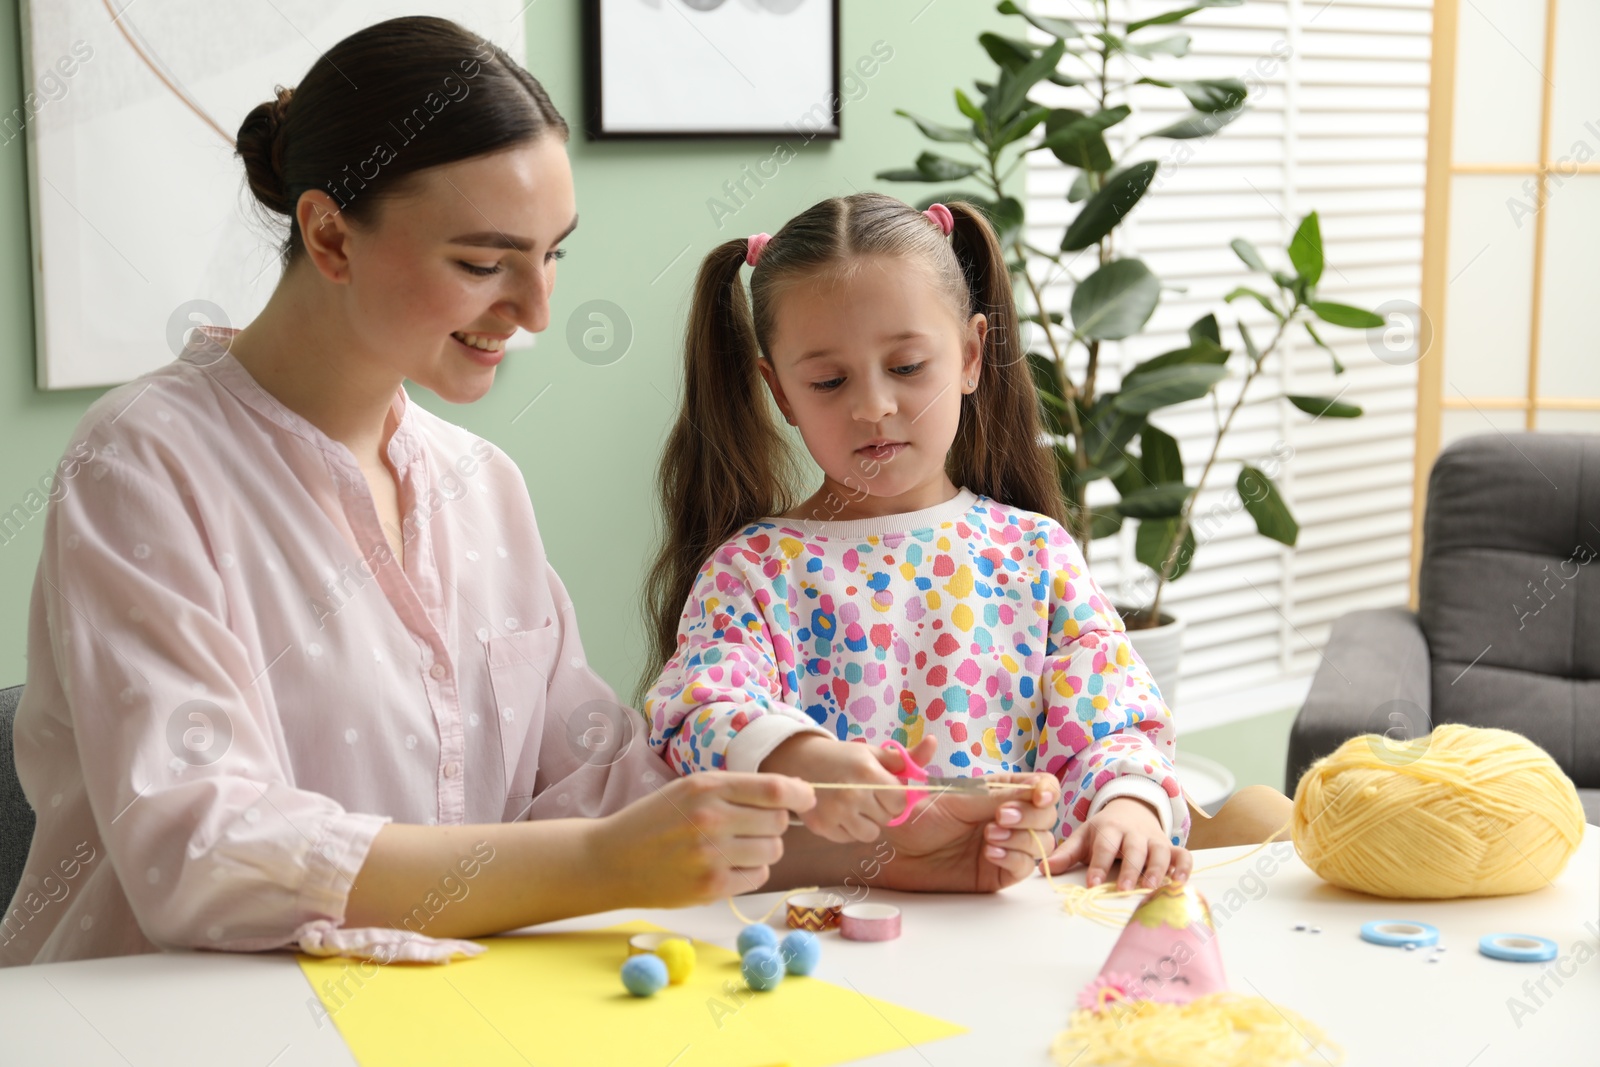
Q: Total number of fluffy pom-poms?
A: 5